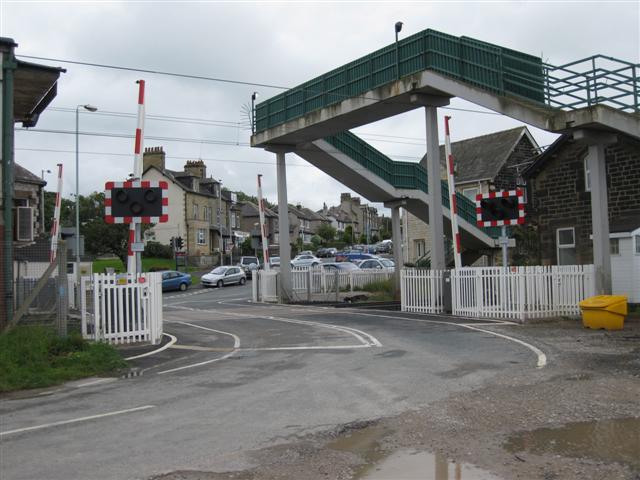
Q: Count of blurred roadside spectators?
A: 0